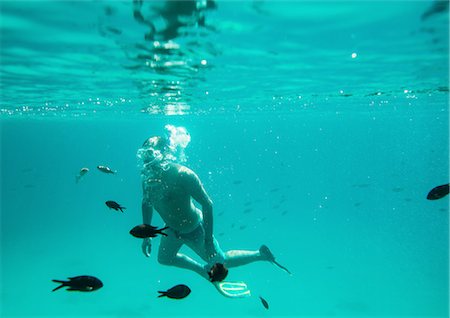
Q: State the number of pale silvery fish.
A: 2